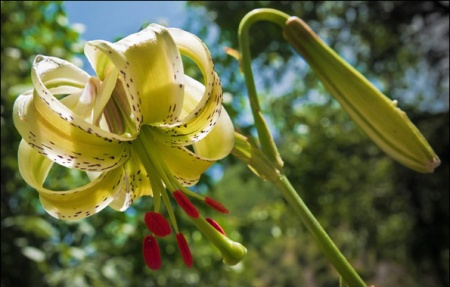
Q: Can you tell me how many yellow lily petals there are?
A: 6